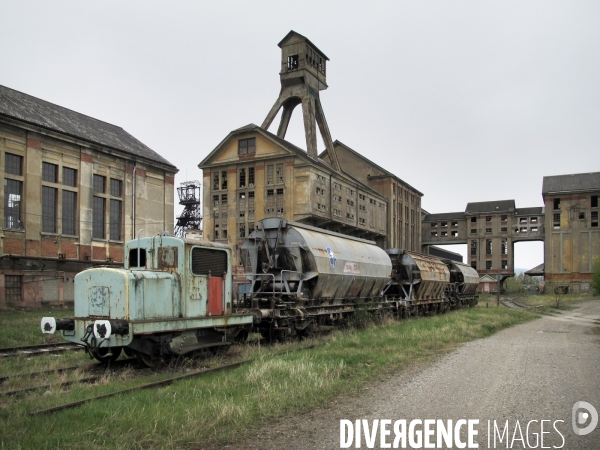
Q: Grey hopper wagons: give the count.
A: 3